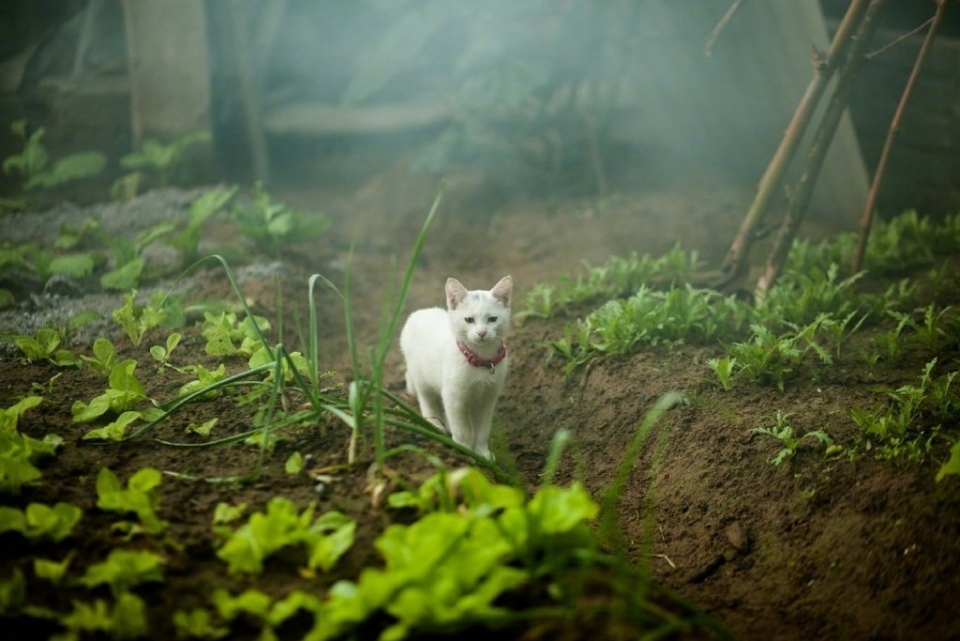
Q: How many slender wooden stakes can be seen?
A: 3